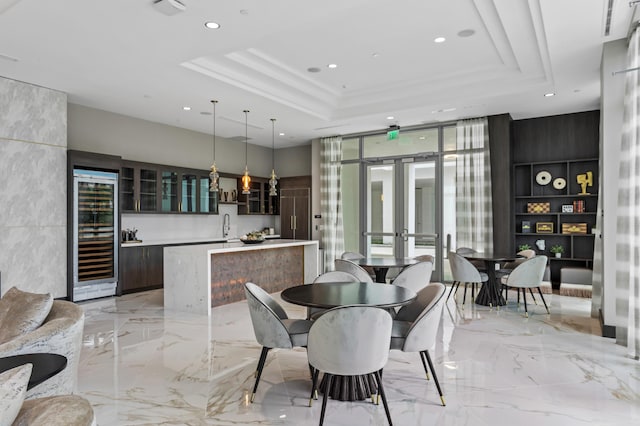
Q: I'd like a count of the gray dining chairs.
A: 12